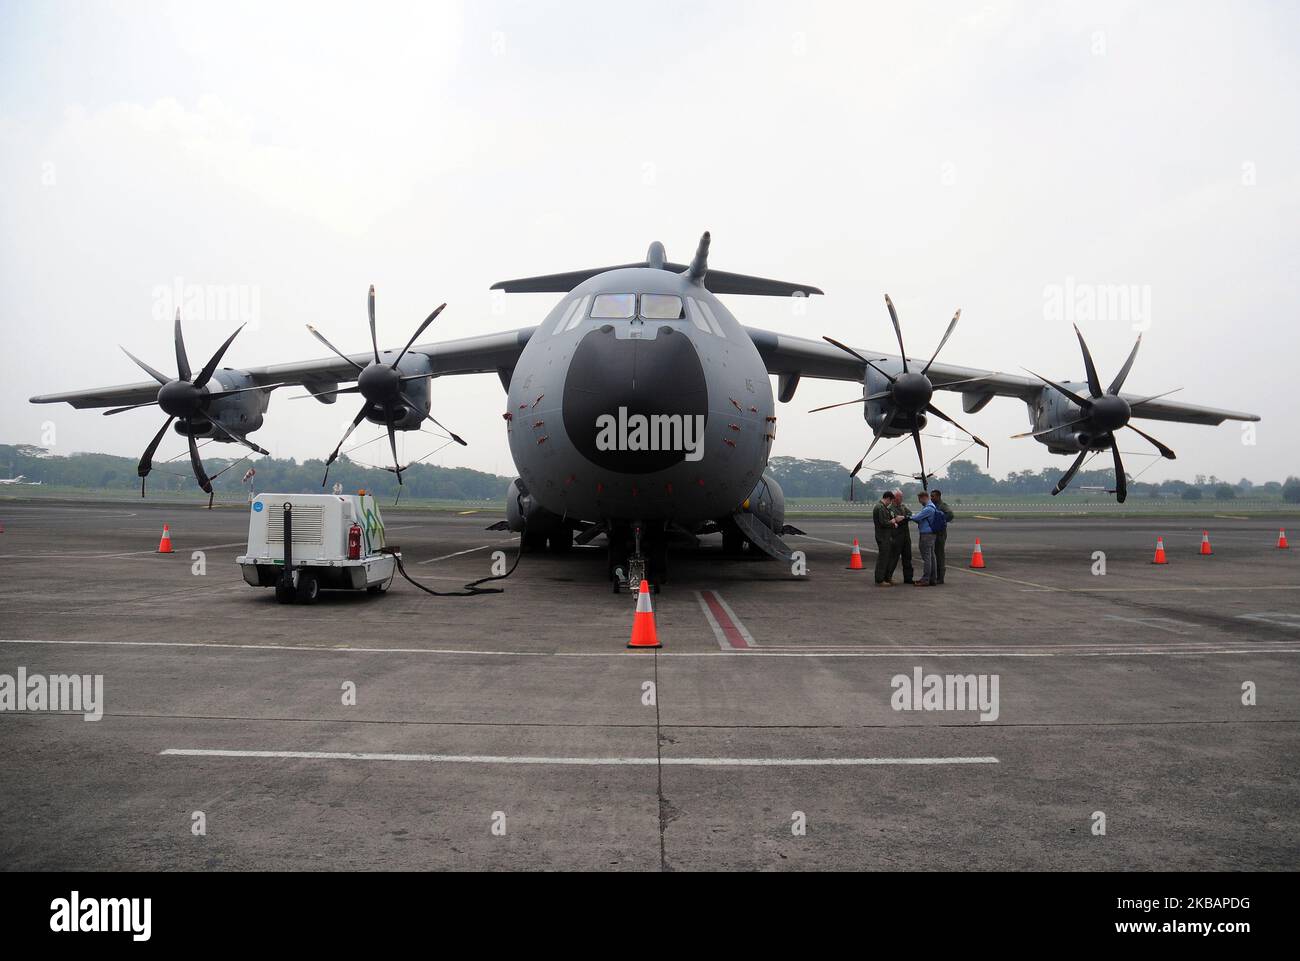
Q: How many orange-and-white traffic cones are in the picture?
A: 7